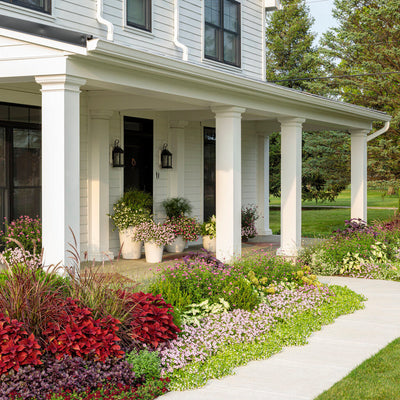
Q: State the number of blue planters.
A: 0